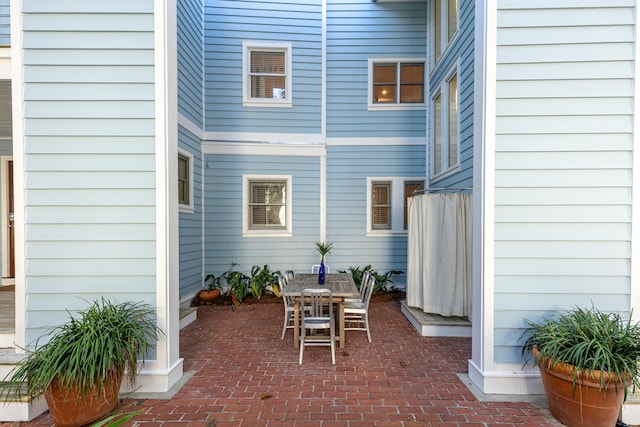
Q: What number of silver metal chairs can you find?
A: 6